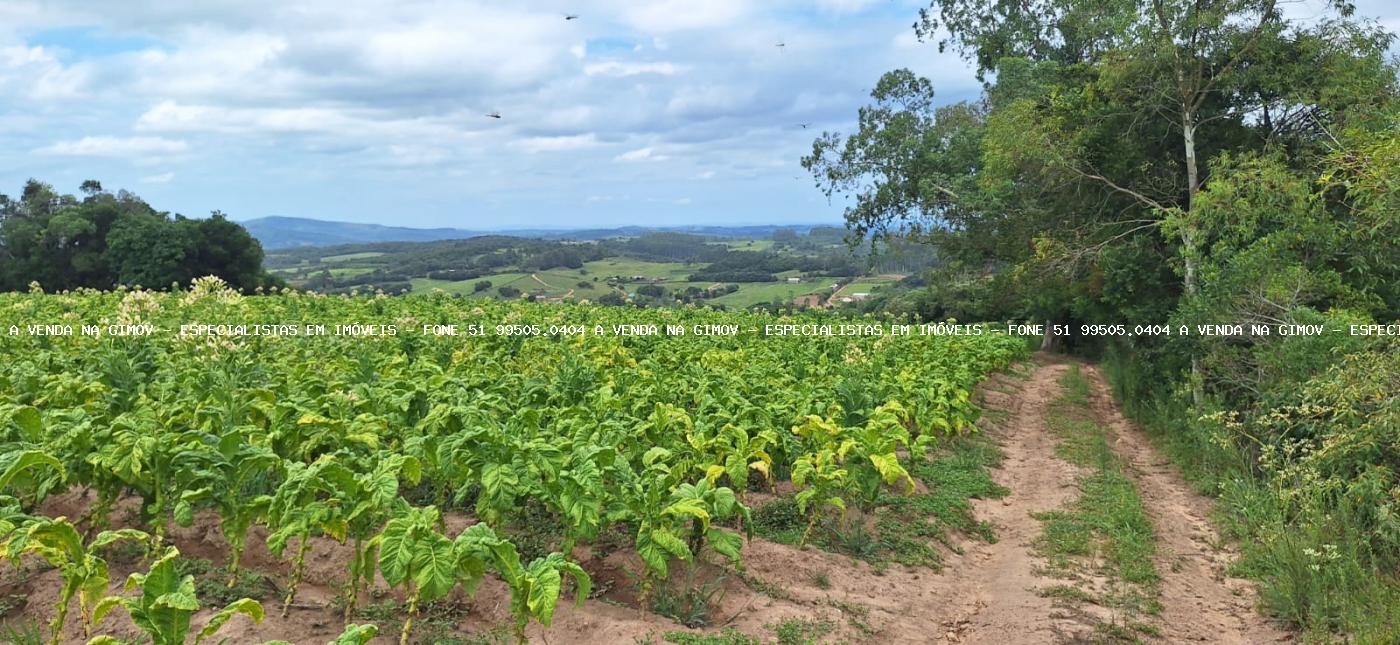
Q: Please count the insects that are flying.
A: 4